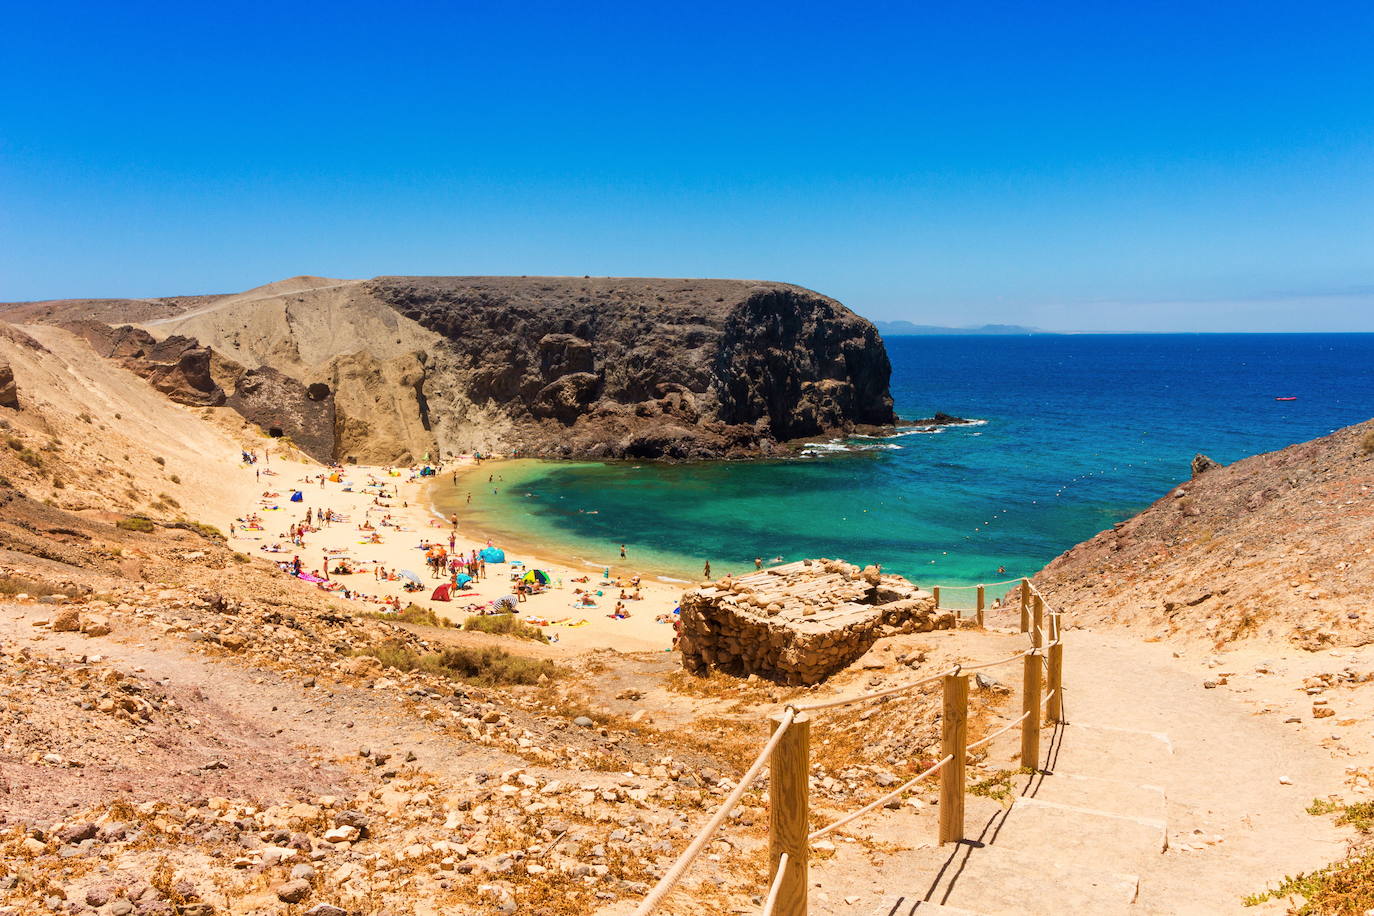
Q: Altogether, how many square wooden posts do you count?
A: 9